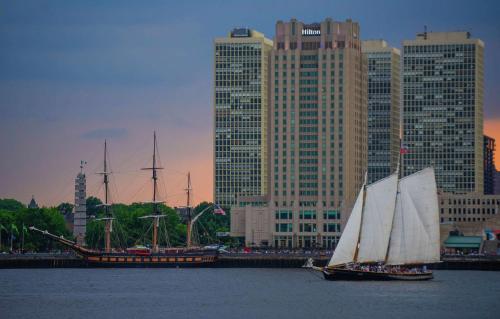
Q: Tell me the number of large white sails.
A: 3